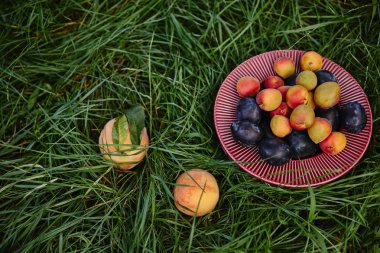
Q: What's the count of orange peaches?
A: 2